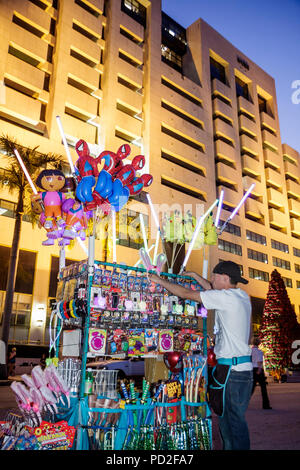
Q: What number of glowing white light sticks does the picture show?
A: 12